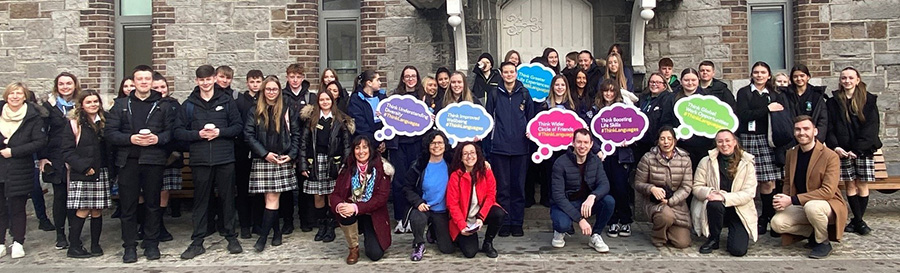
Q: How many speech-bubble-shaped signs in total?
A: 6